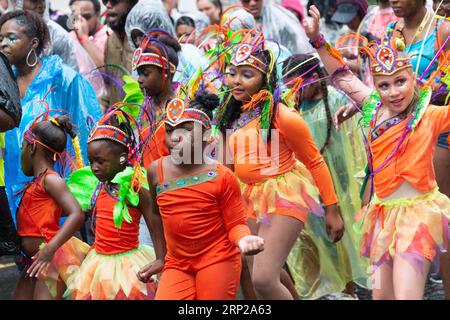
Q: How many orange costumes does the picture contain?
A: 6